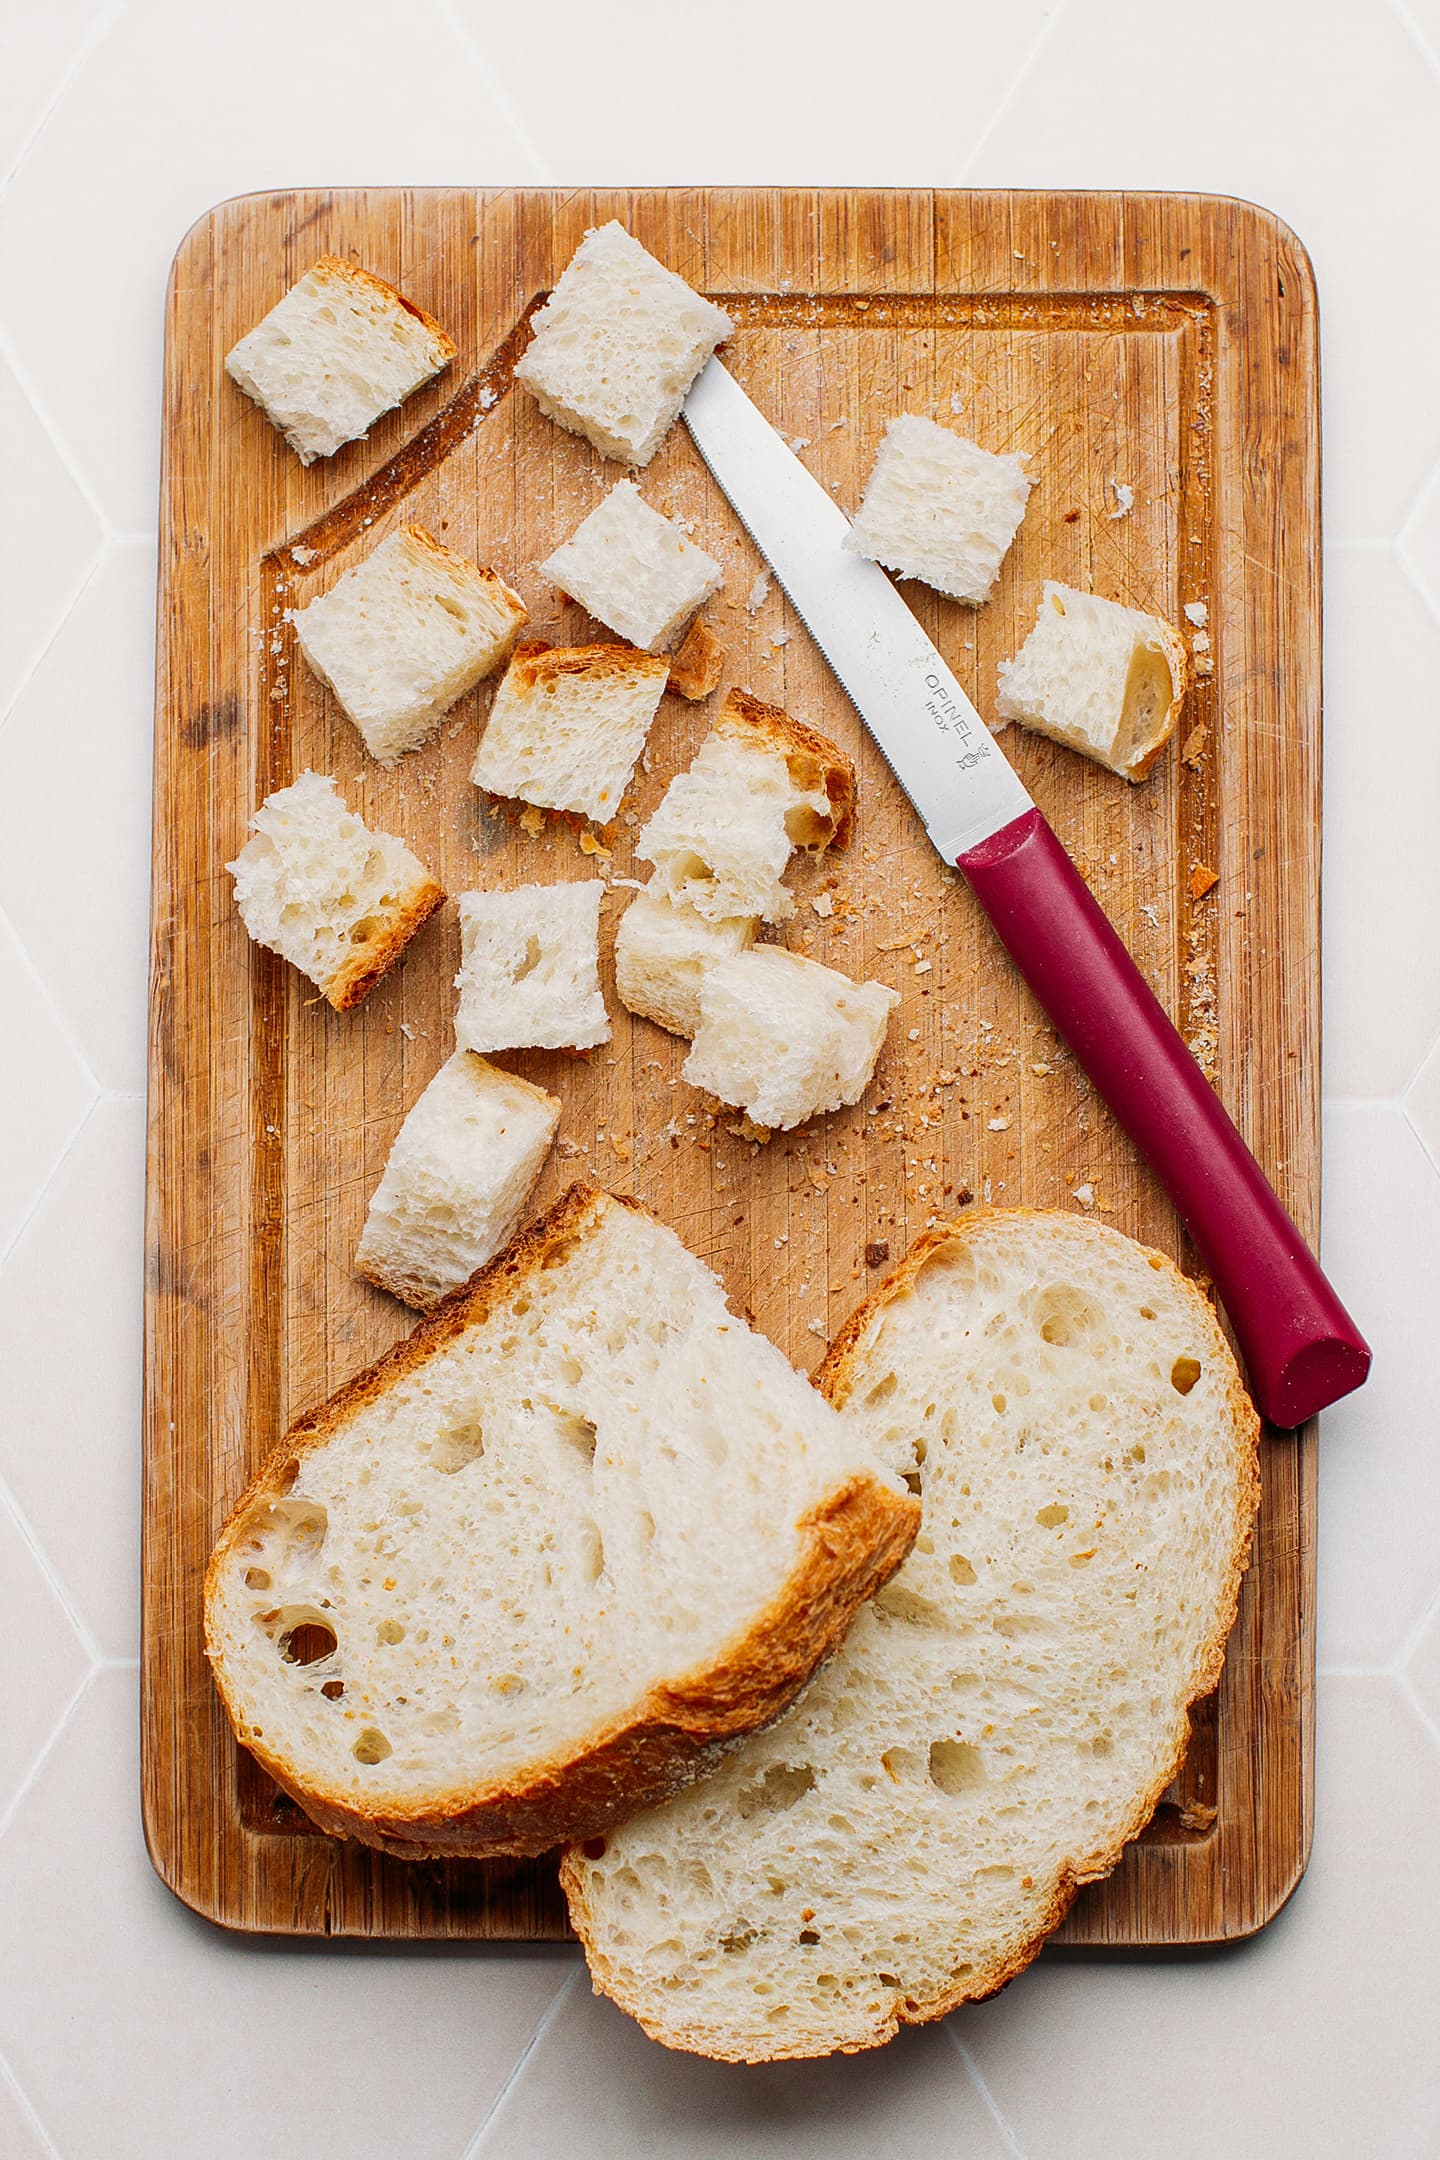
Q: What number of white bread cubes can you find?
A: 13